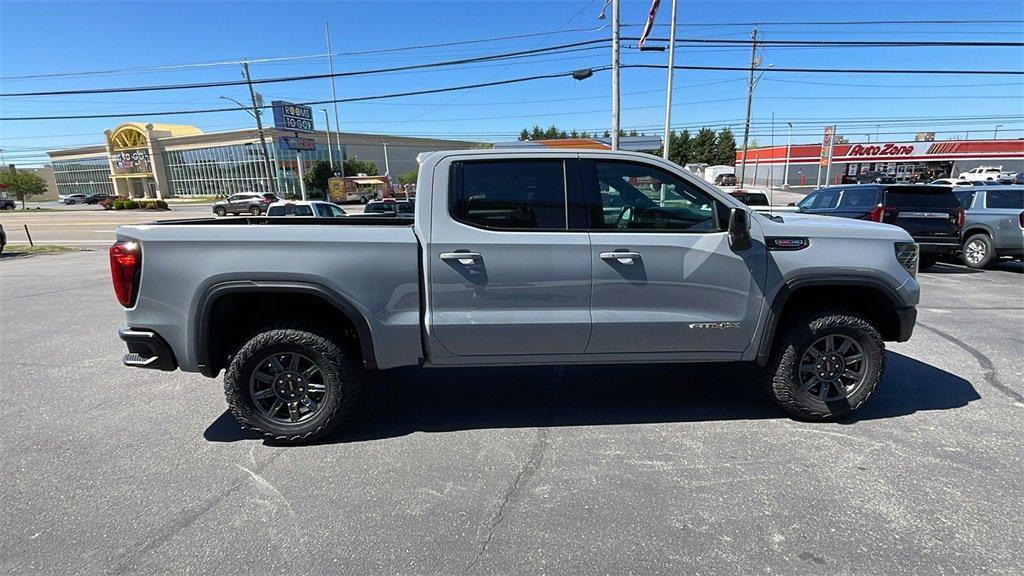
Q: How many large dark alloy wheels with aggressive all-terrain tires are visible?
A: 2